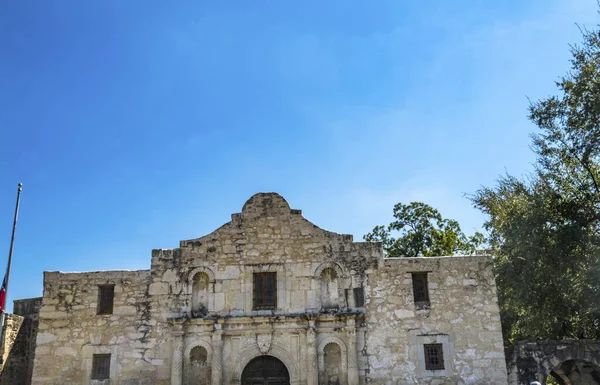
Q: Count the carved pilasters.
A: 4